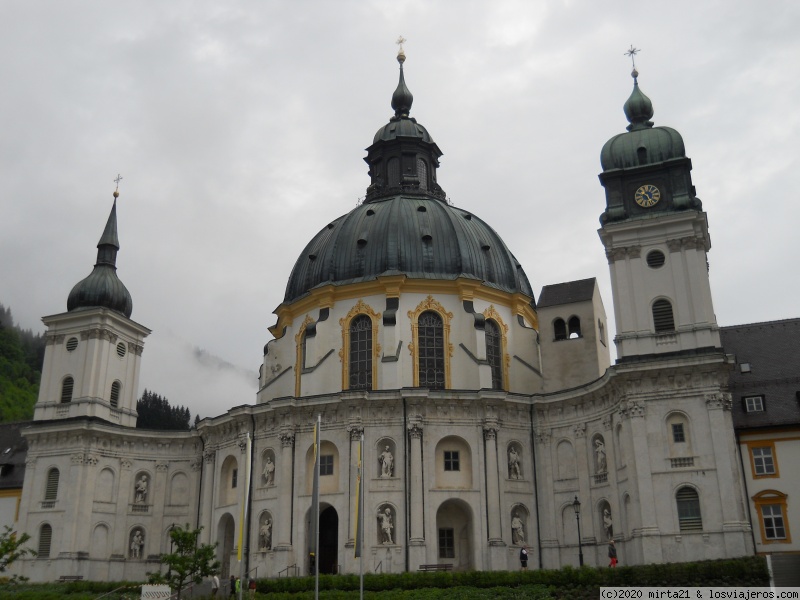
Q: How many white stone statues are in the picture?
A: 10